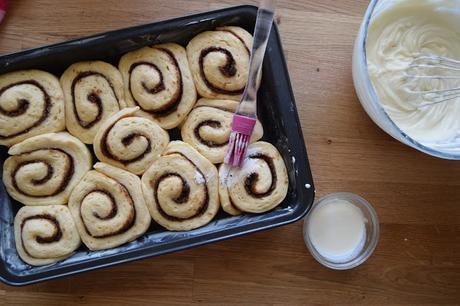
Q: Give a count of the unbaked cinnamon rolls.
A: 11